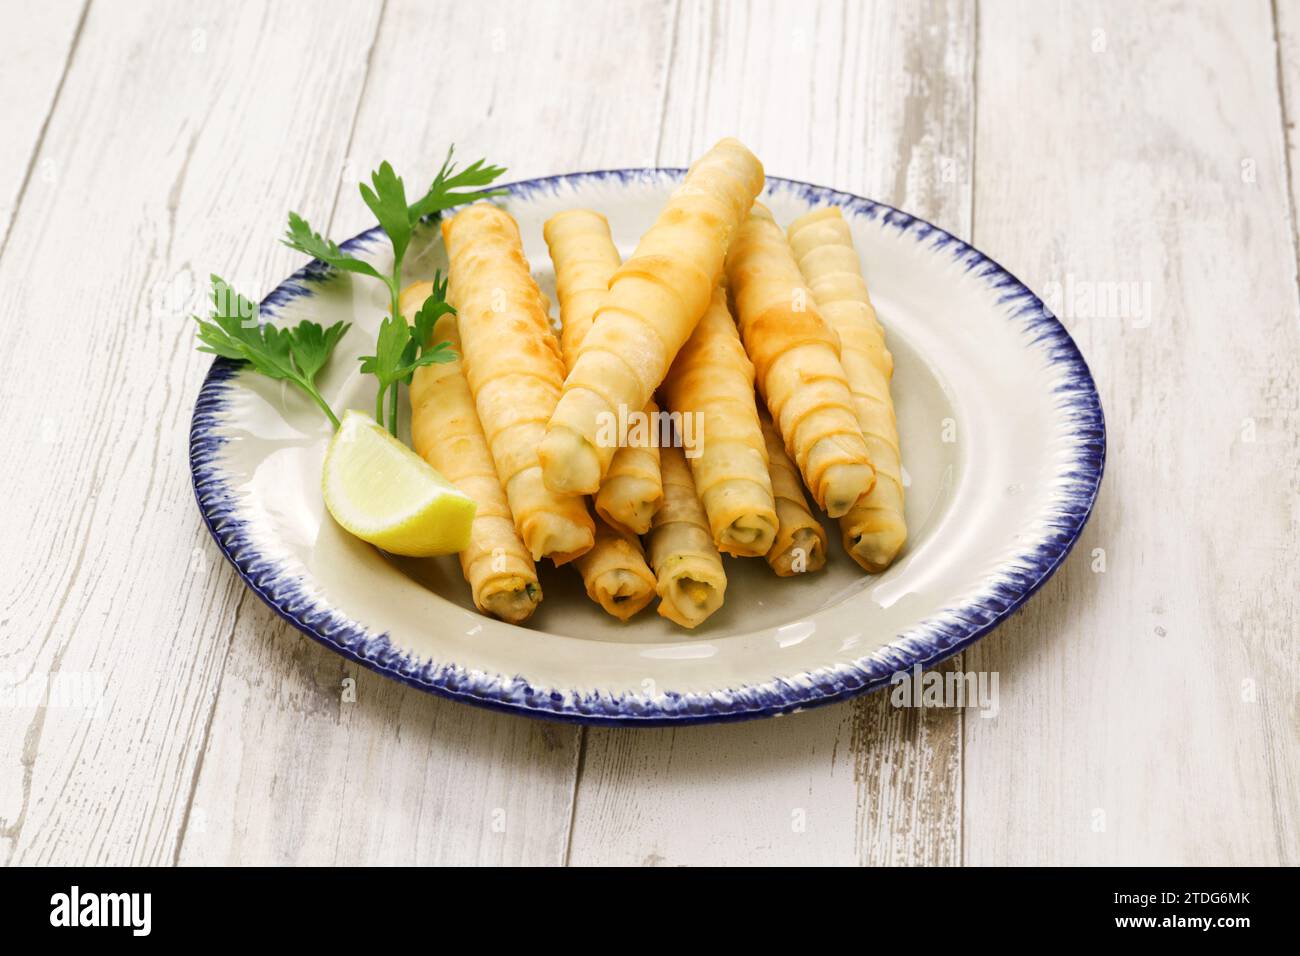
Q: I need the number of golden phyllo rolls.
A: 10